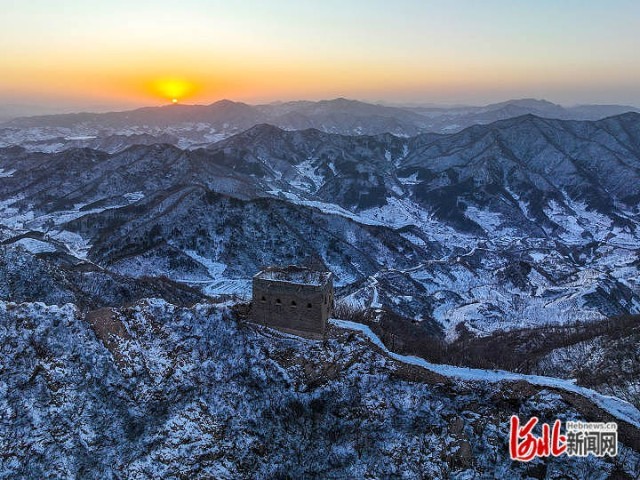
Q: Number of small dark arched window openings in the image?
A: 4